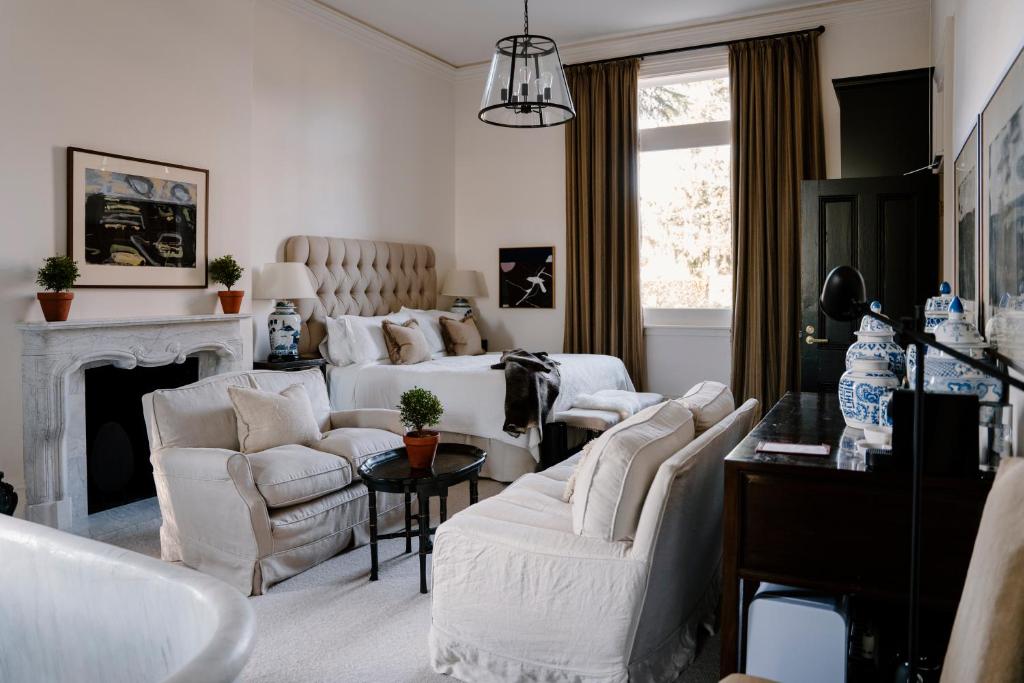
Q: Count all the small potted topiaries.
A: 3